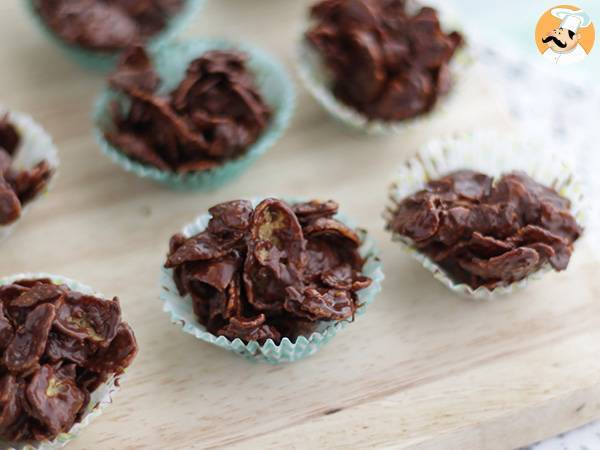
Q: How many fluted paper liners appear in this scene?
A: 7